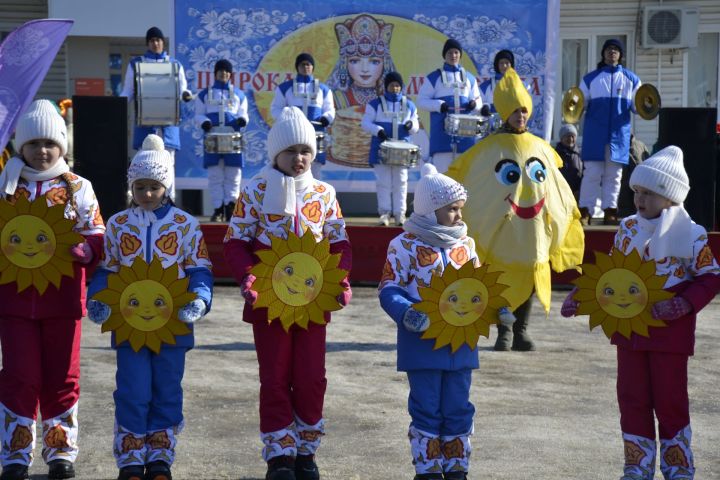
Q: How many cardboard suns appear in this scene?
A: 5